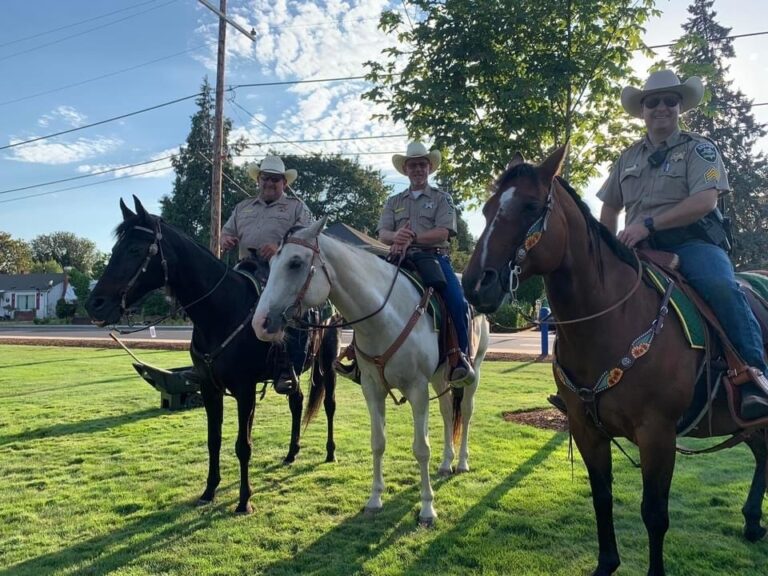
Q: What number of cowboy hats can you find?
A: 3